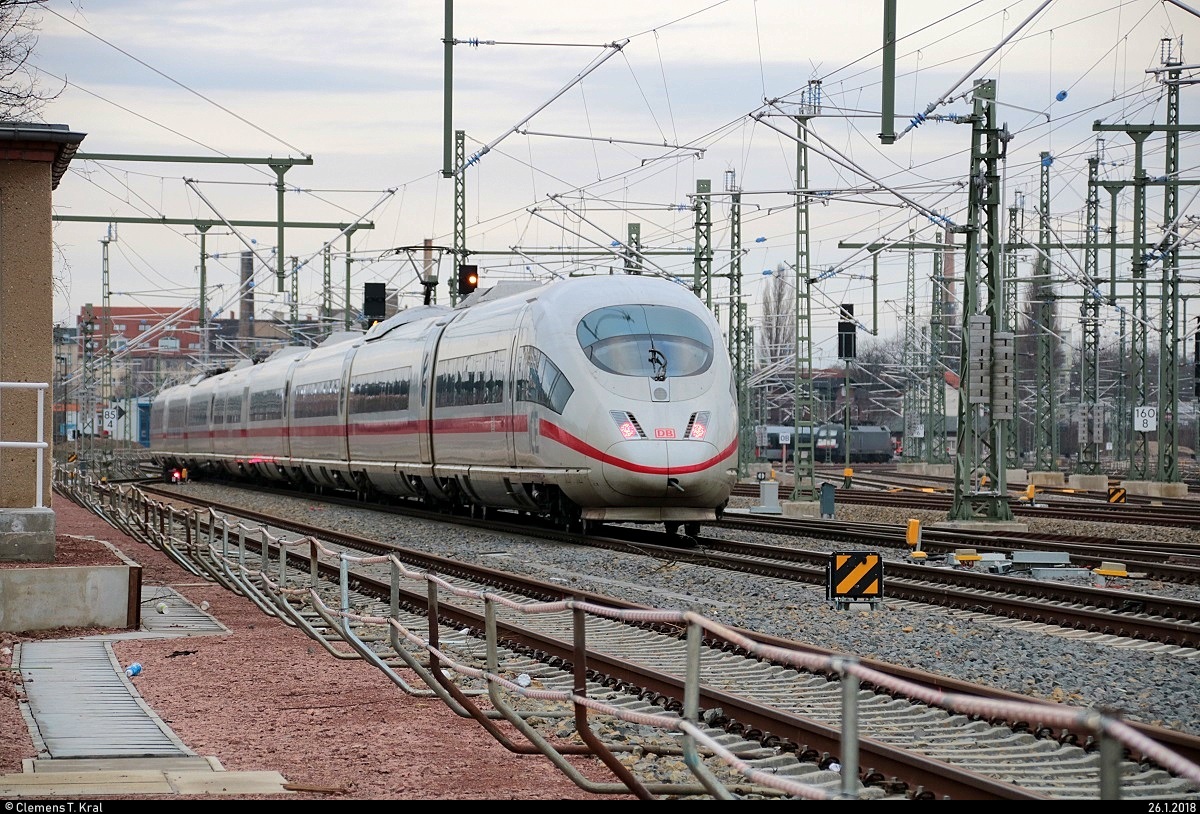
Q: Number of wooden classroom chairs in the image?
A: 0